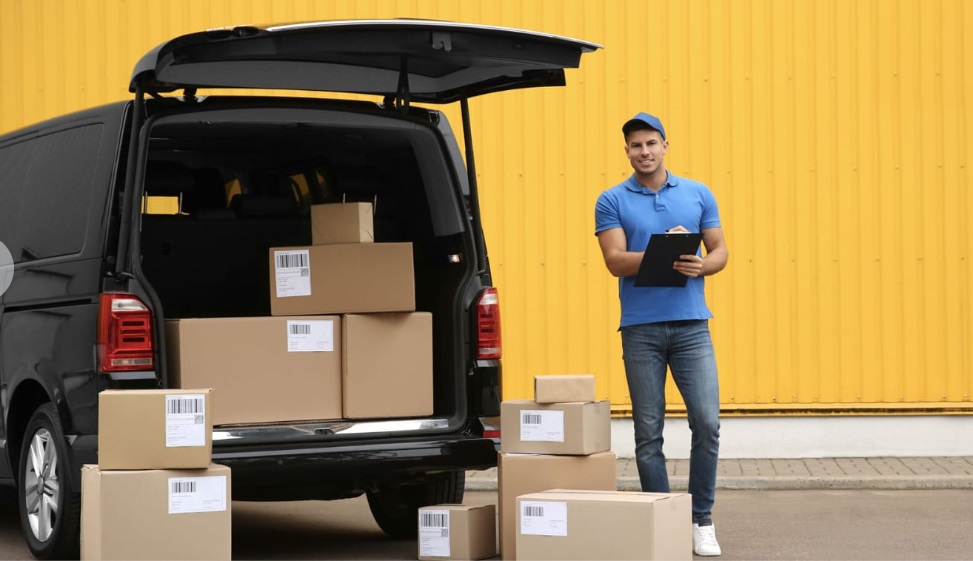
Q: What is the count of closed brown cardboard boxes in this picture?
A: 11